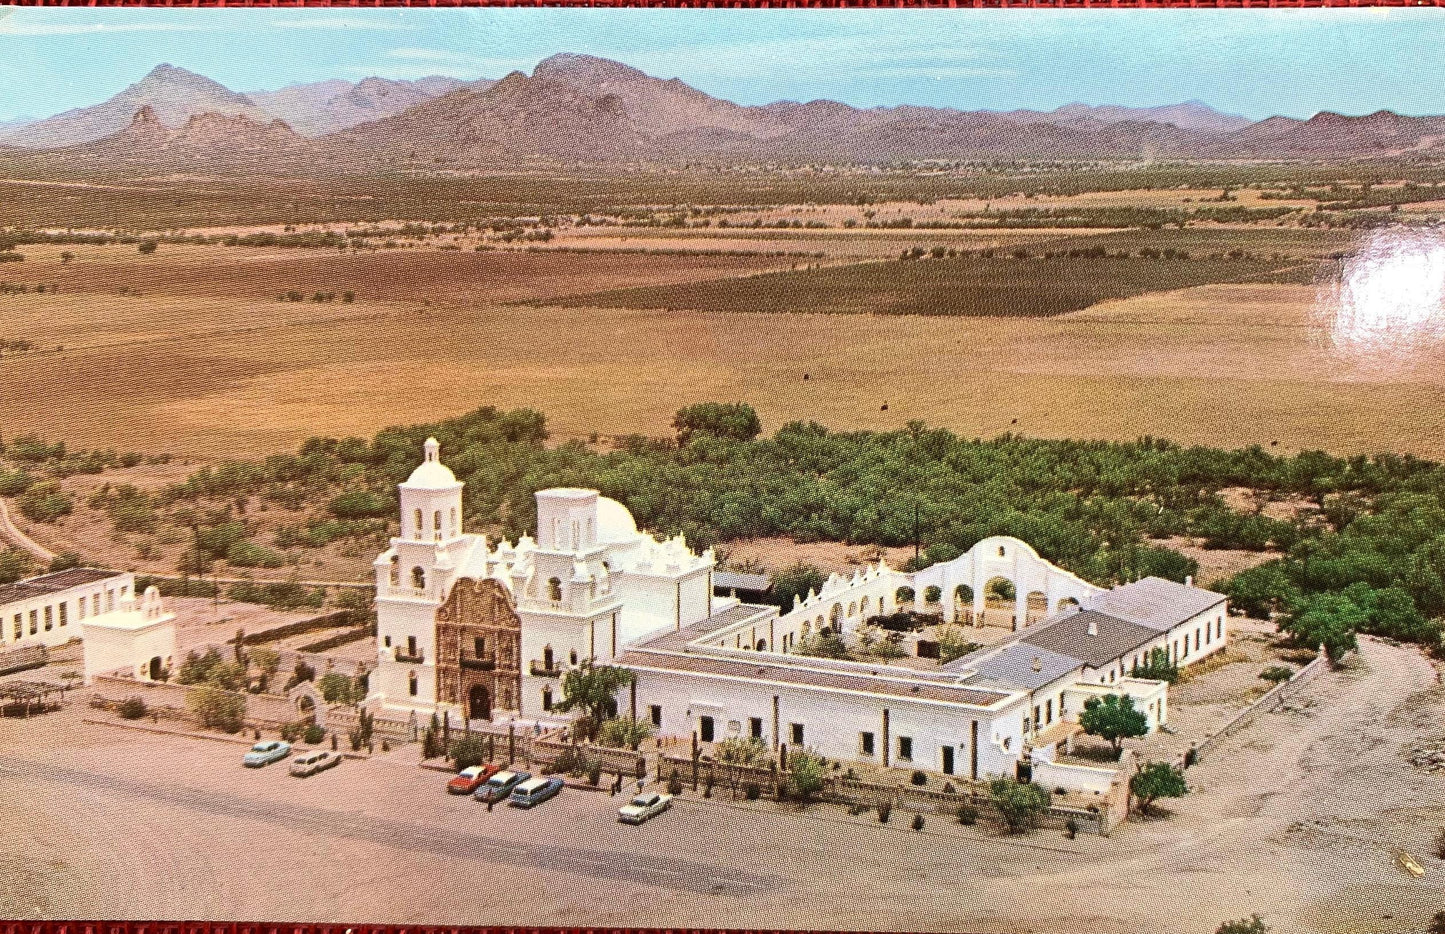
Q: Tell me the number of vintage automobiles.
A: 6